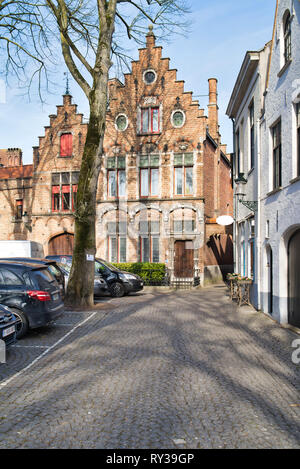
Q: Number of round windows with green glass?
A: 2